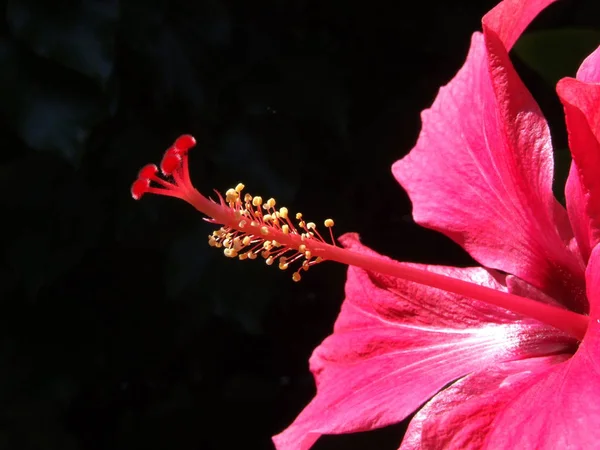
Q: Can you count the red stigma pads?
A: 5